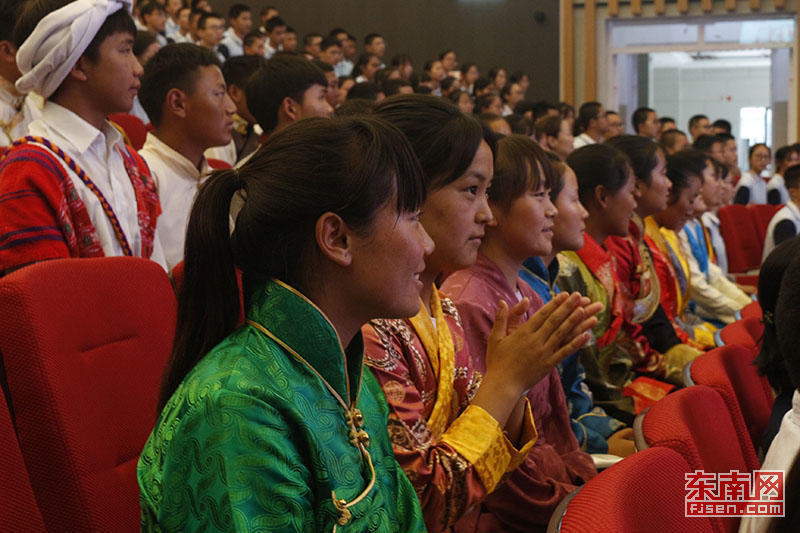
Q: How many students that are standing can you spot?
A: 0